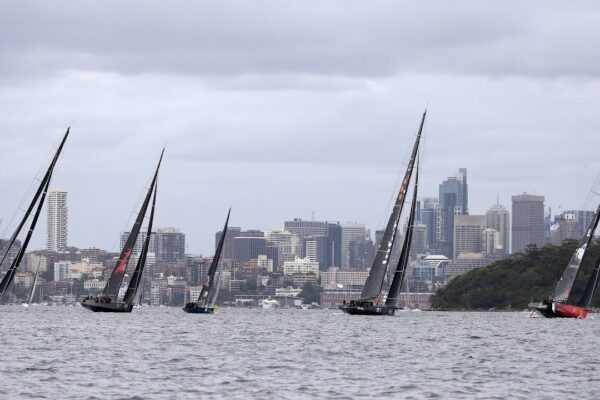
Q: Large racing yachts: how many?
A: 5